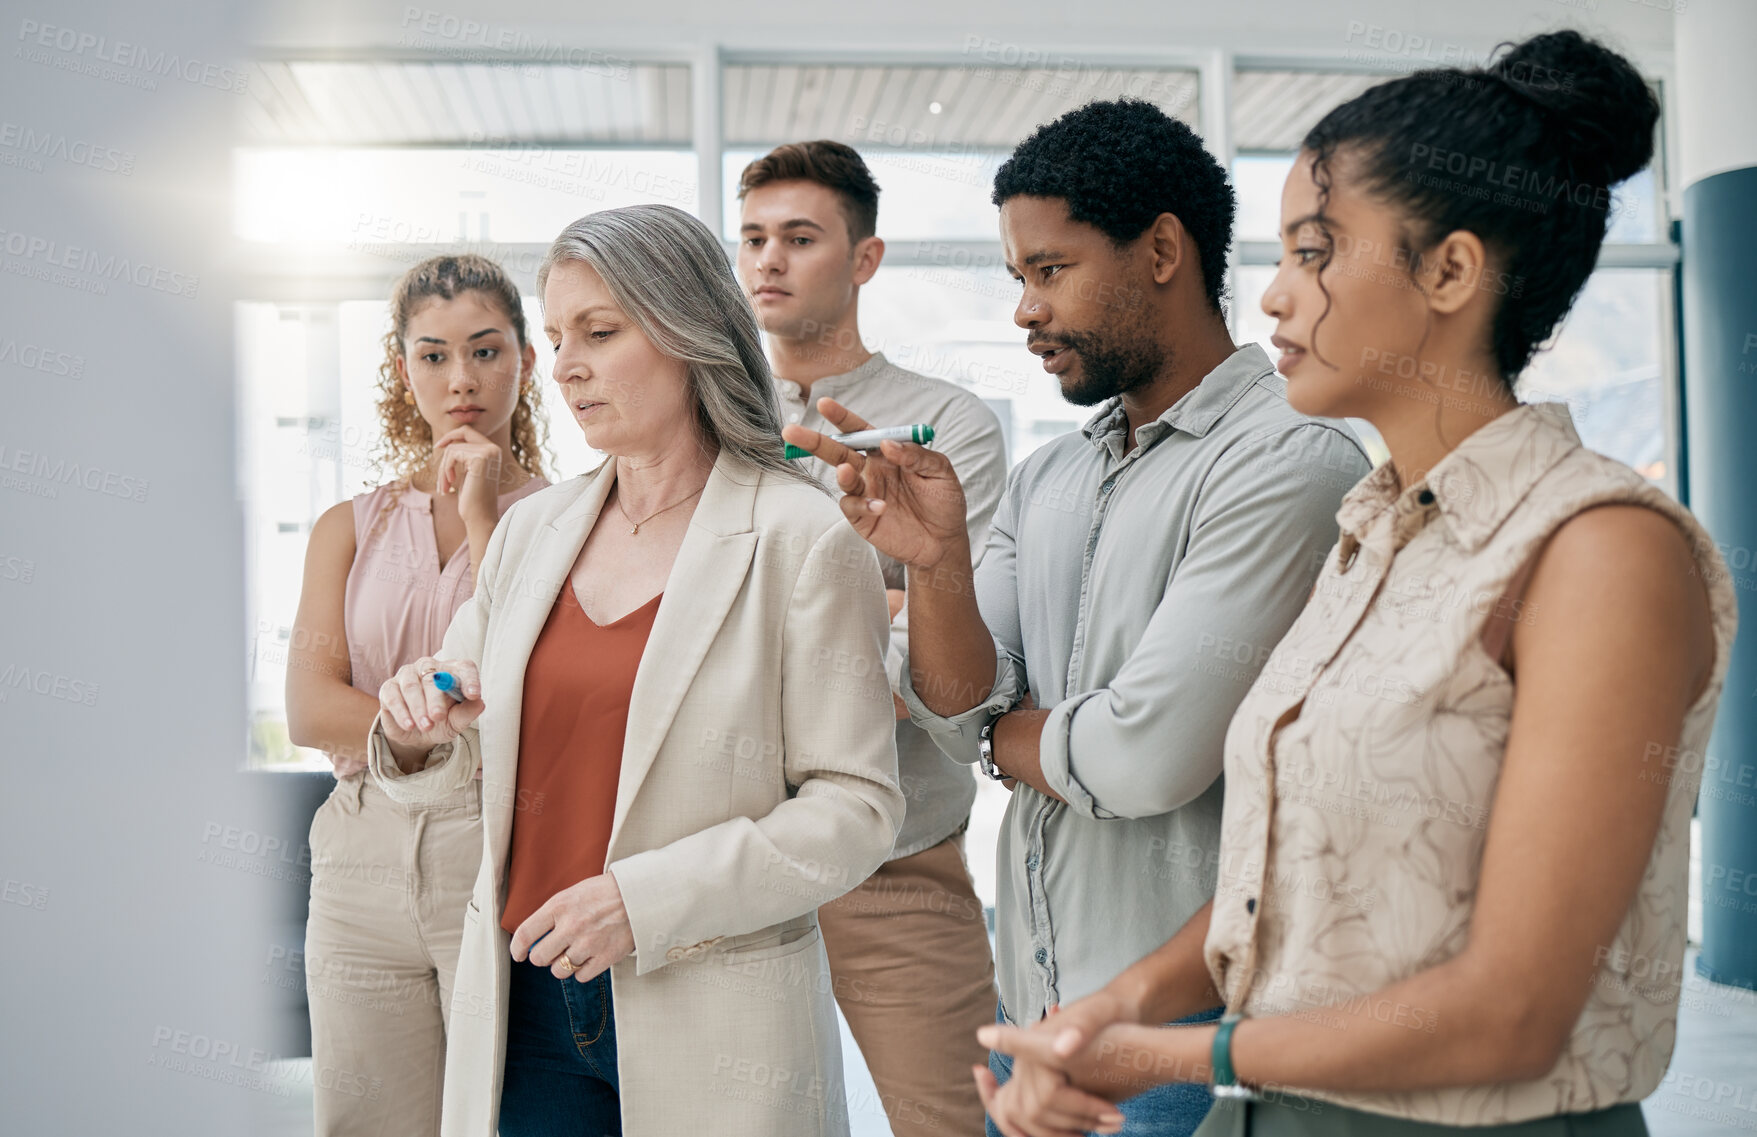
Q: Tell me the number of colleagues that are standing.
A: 5